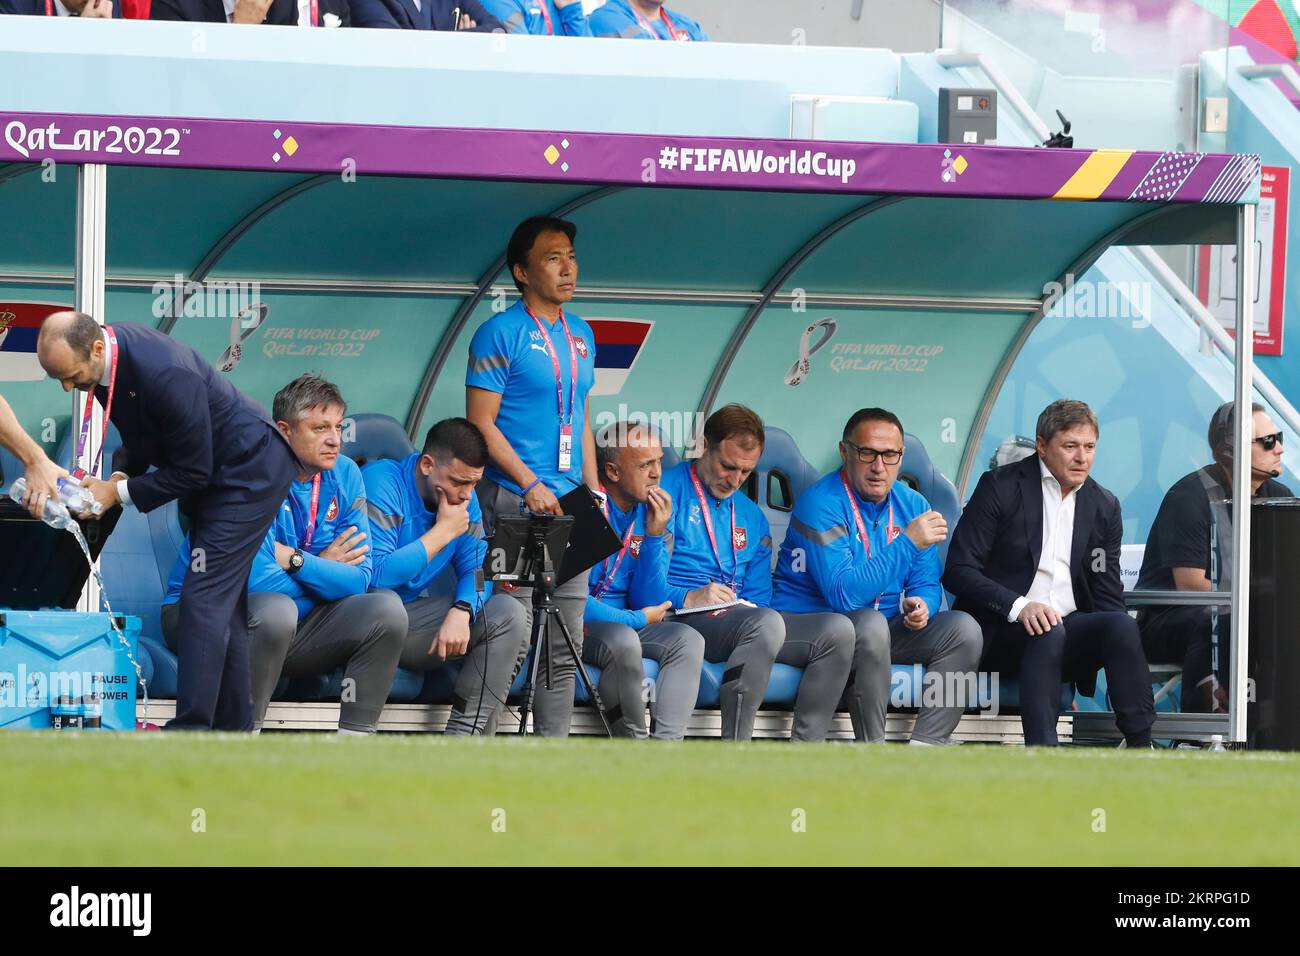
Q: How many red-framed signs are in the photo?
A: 1